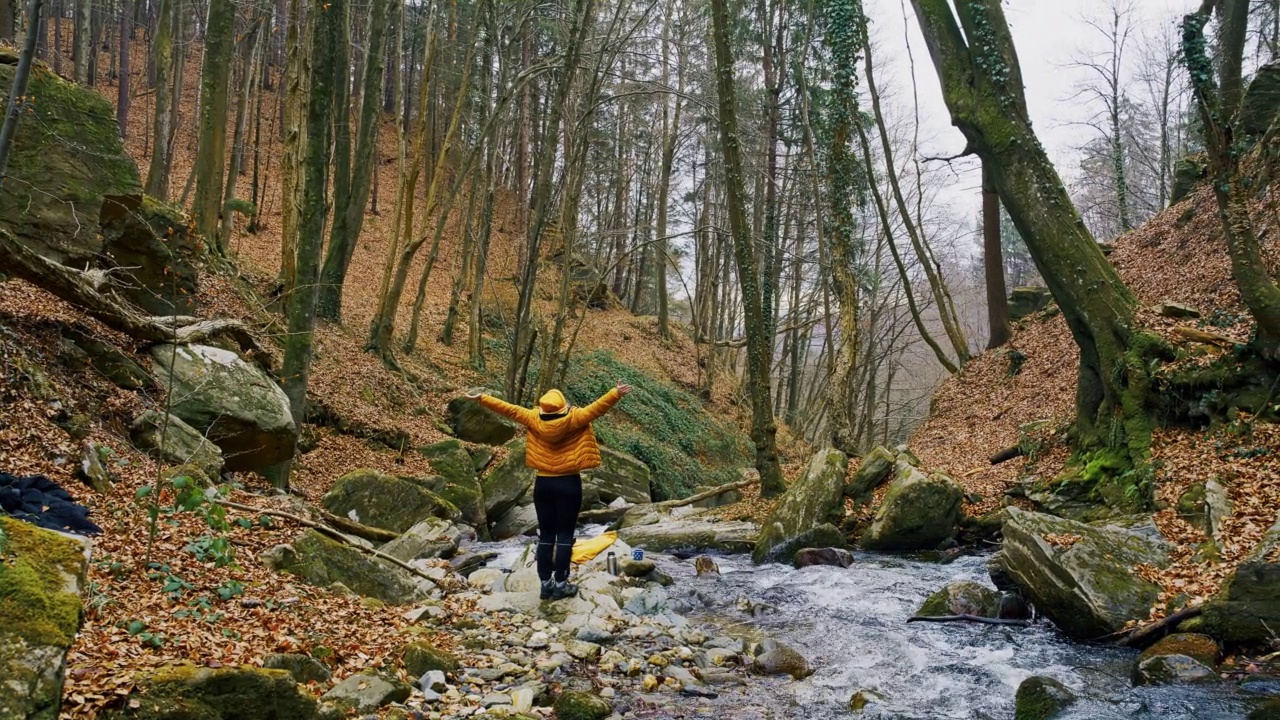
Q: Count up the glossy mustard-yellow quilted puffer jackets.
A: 1